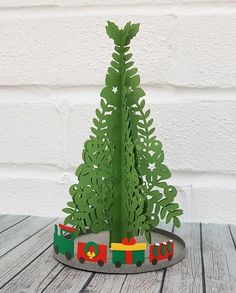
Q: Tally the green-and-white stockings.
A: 3